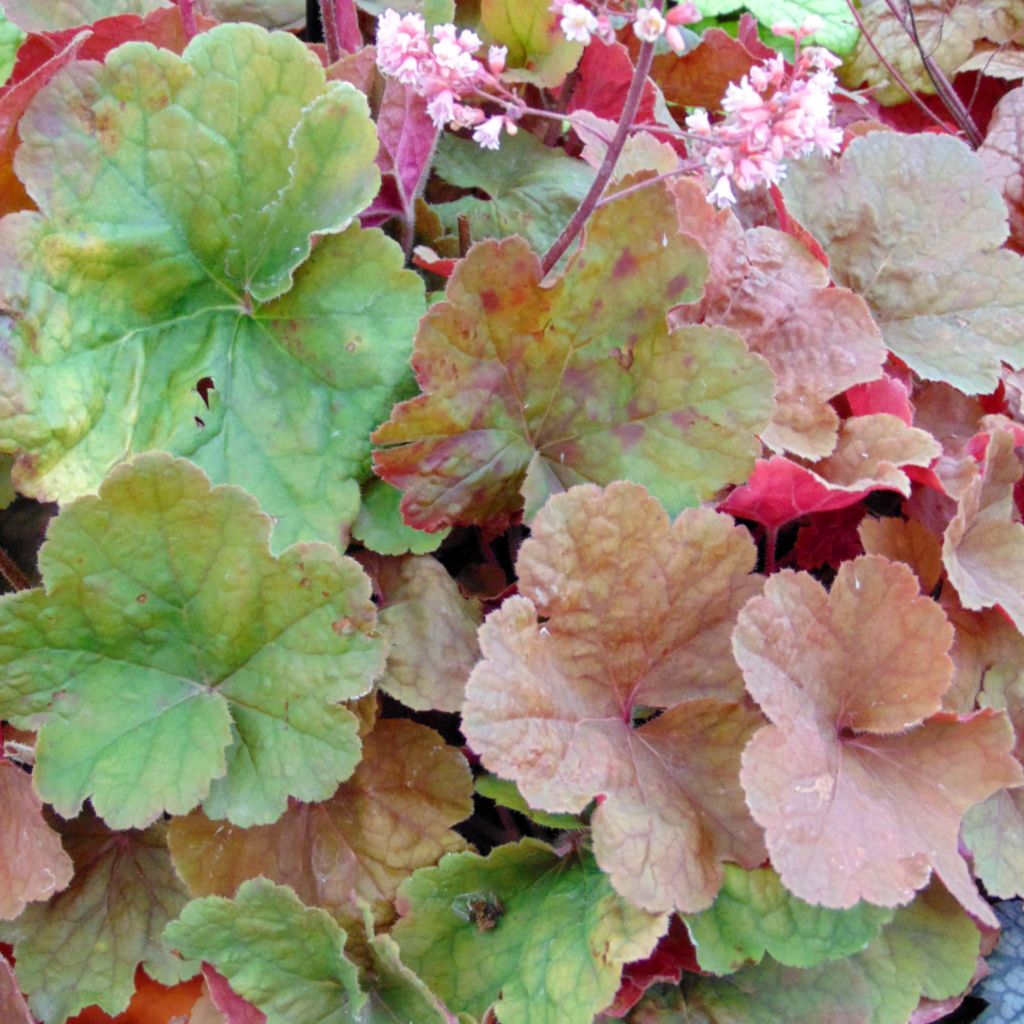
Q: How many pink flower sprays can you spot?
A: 3